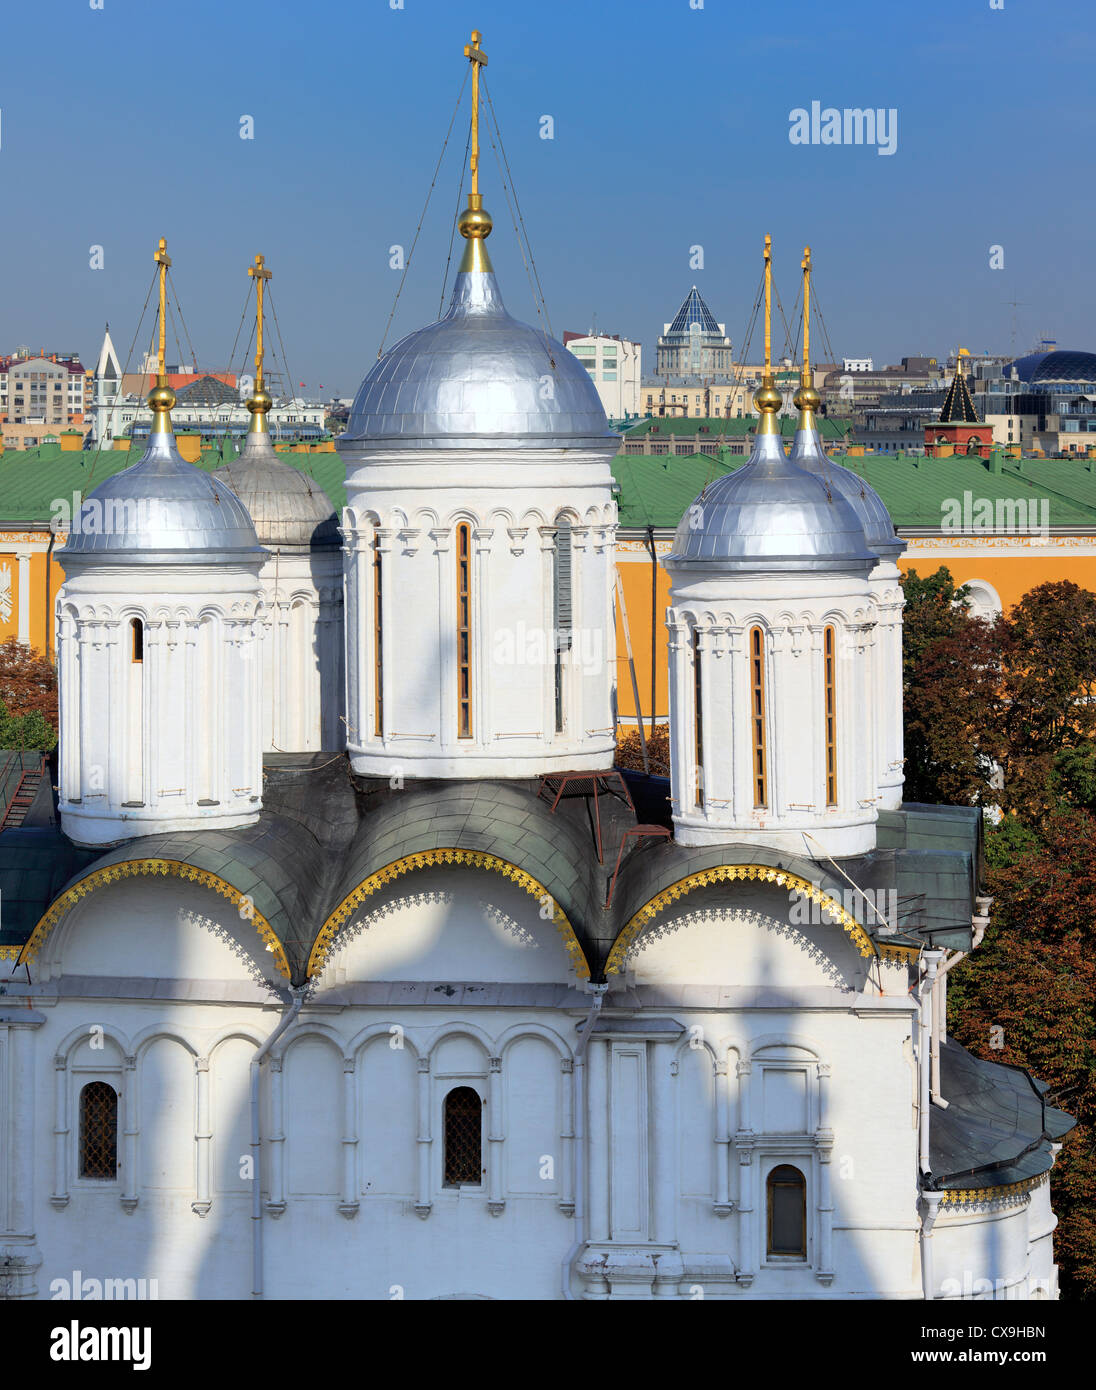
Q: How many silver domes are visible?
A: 5